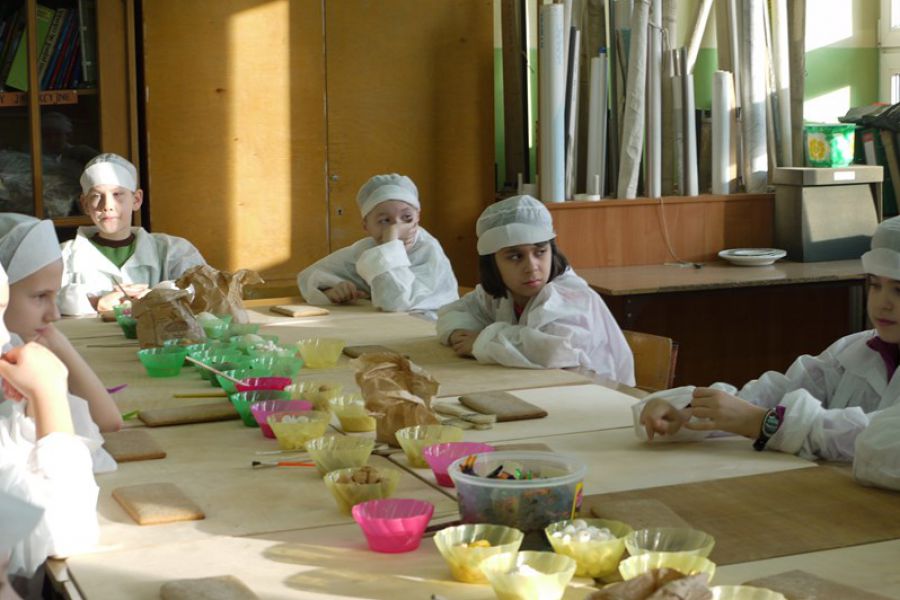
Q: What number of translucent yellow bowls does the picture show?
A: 13